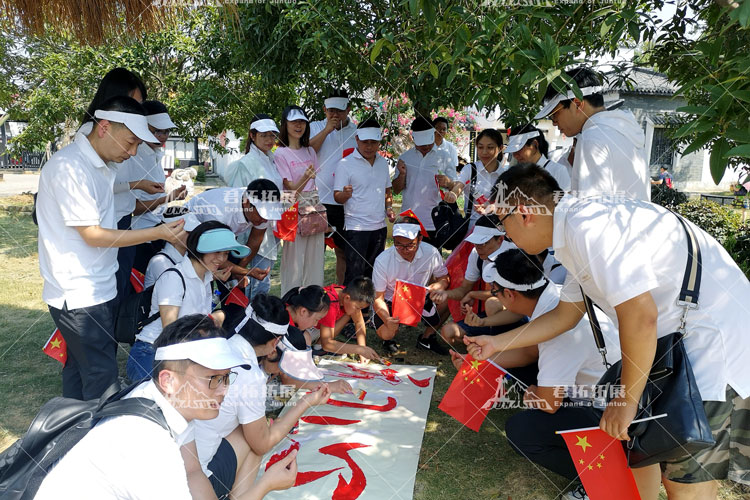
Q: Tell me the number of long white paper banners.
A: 1